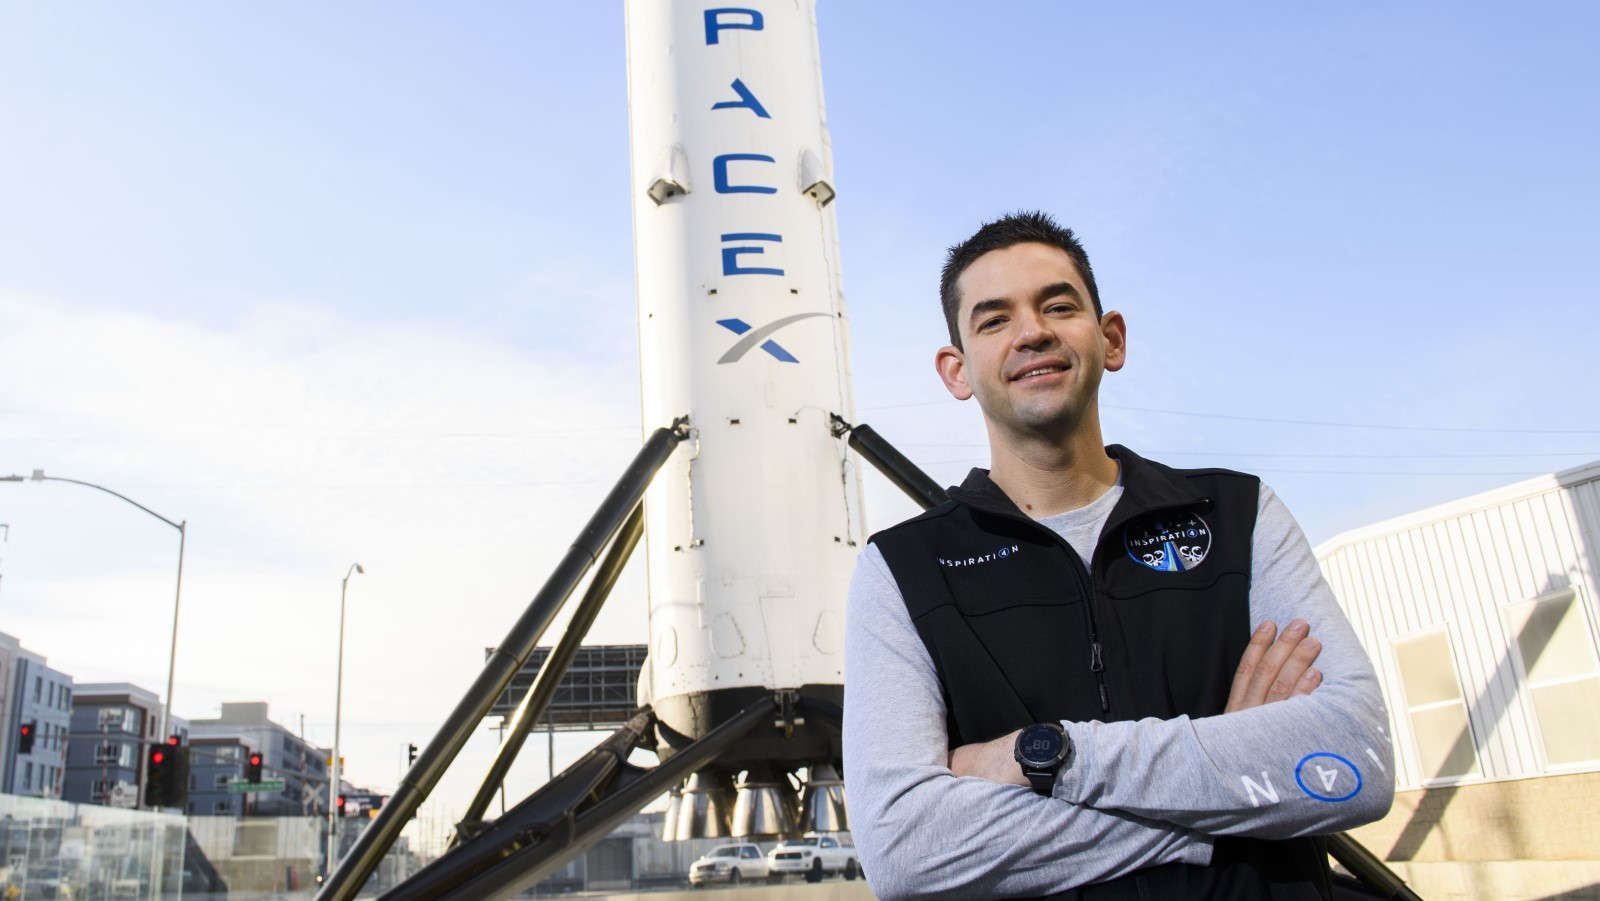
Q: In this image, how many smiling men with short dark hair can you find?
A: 1